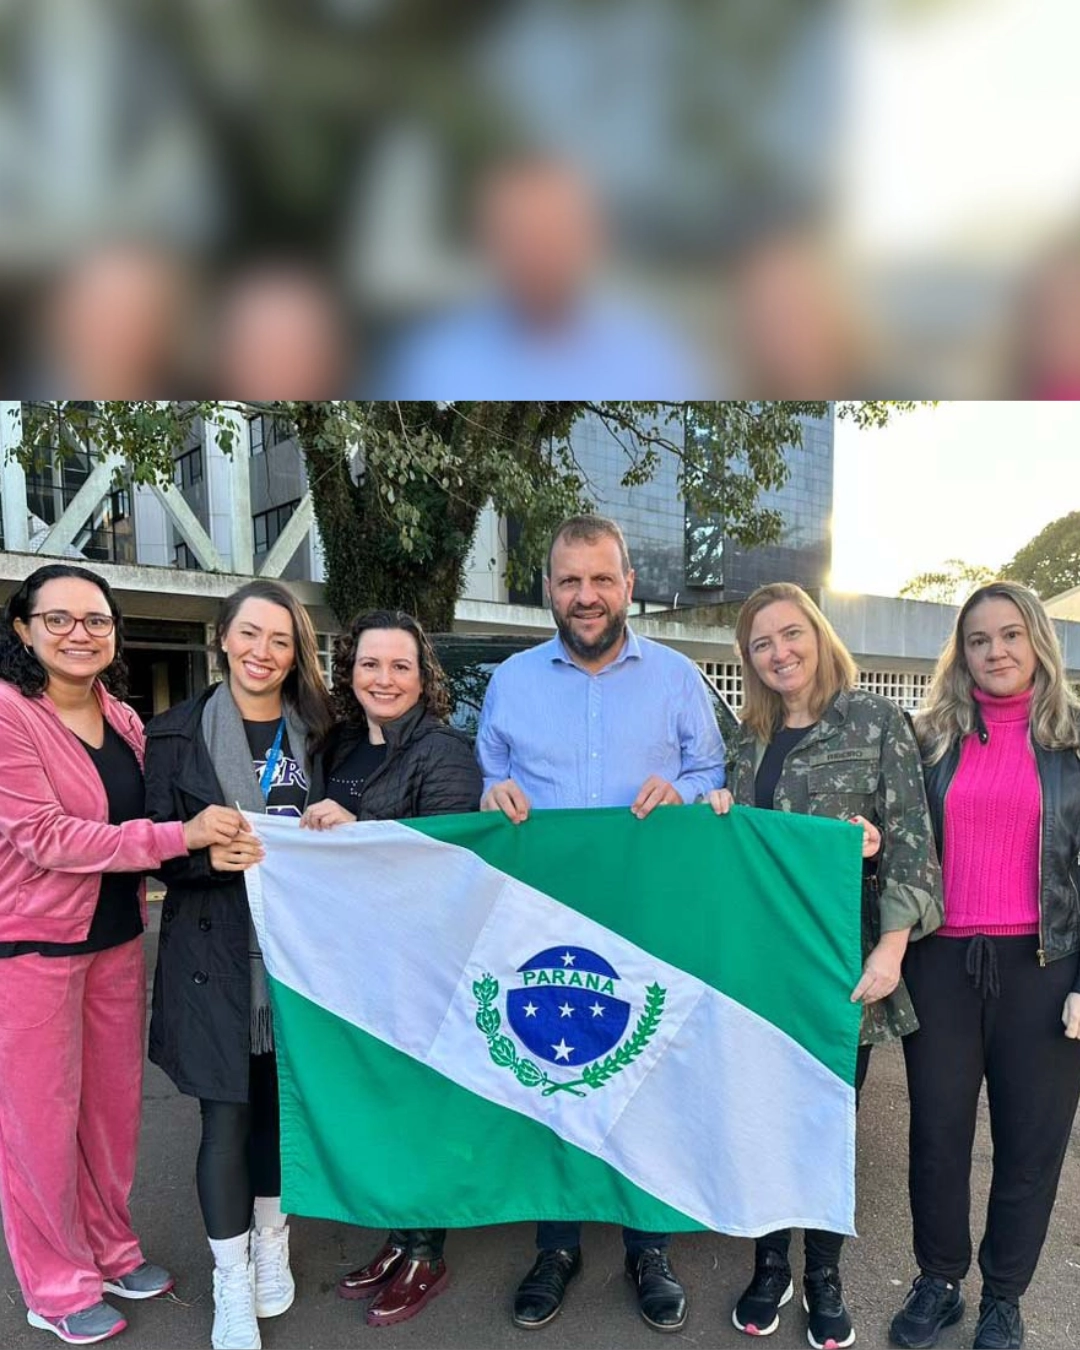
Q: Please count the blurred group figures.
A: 5